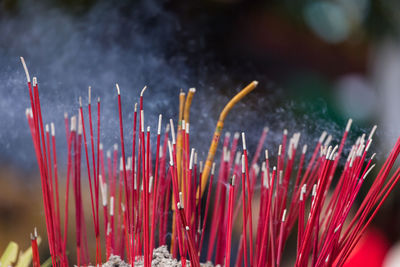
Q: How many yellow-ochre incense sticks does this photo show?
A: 3